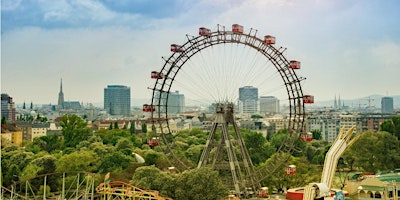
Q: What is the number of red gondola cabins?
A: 12